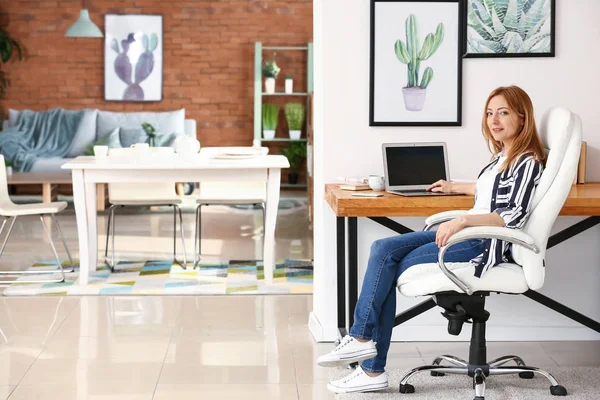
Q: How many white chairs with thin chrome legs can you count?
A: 3